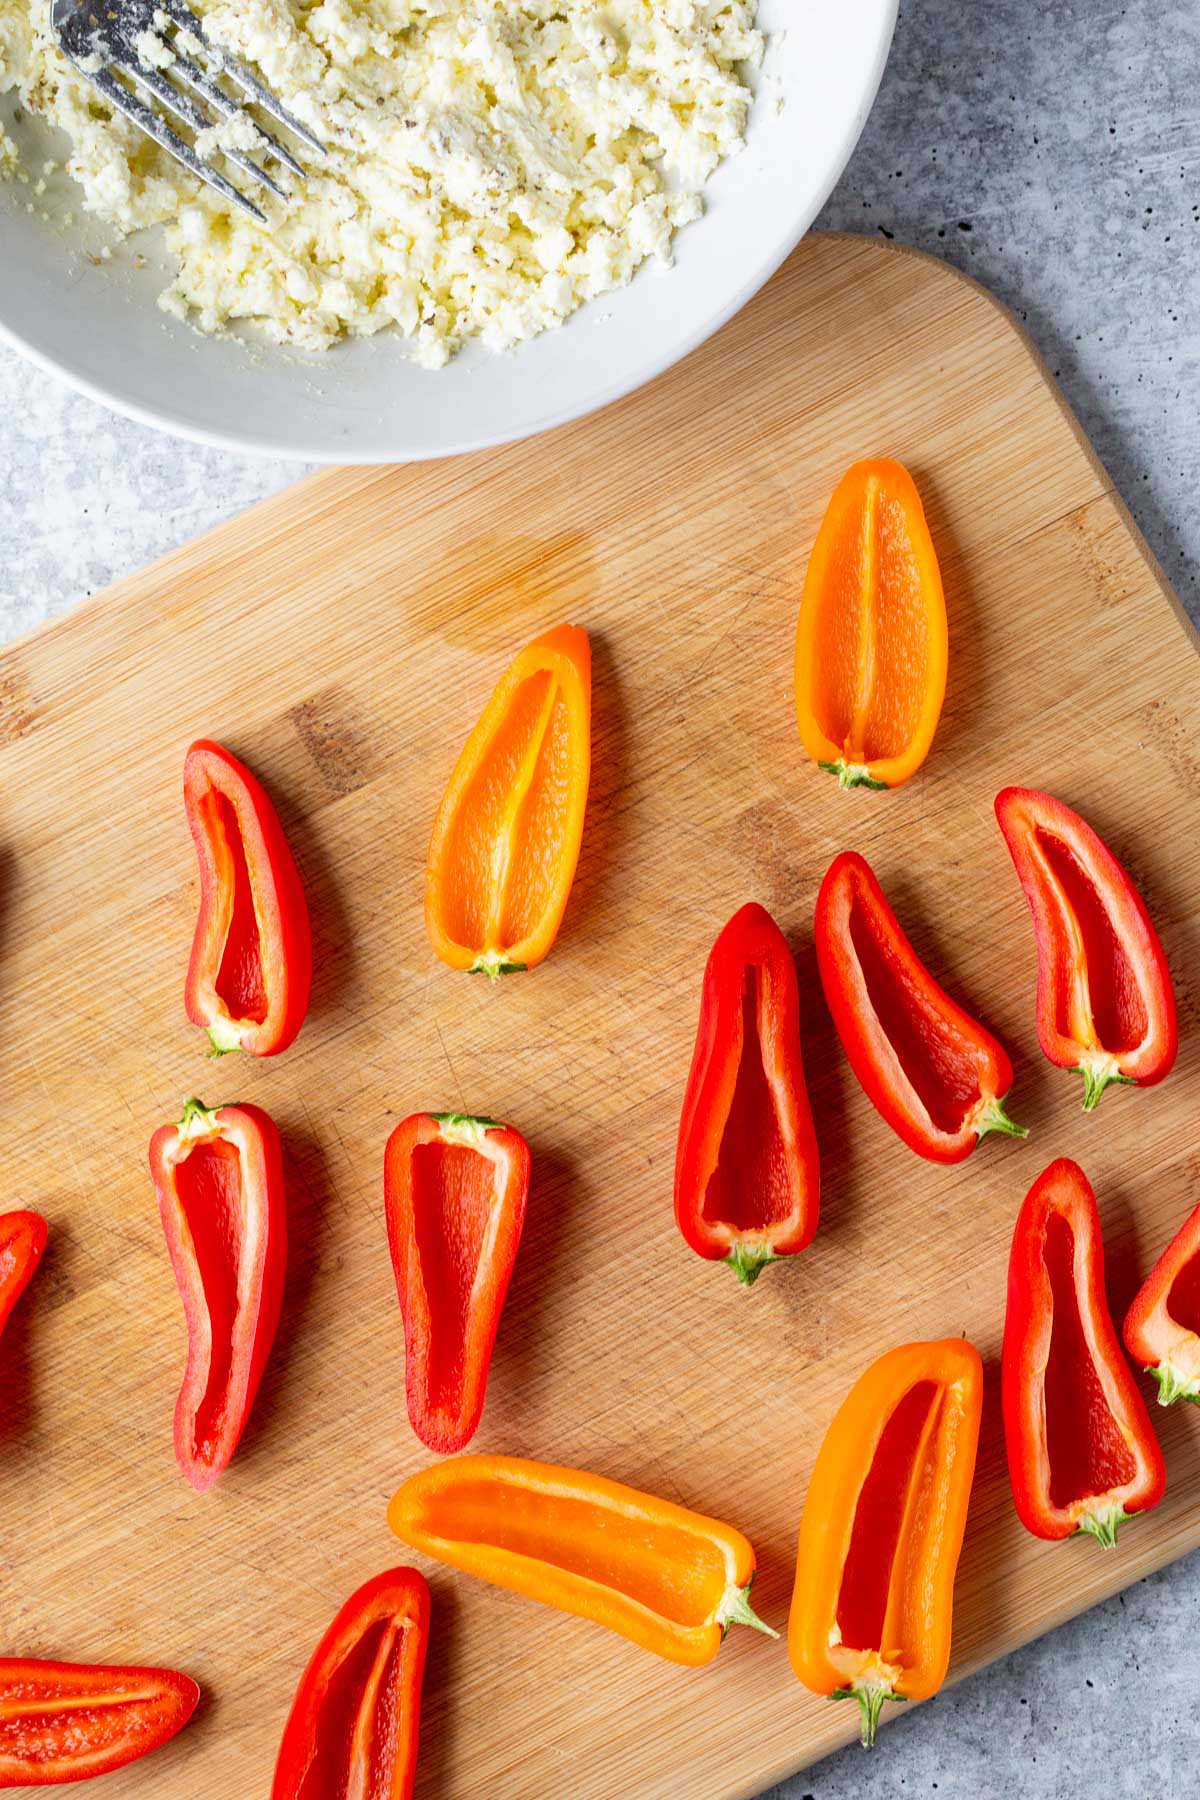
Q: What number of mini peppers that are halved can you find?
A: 15